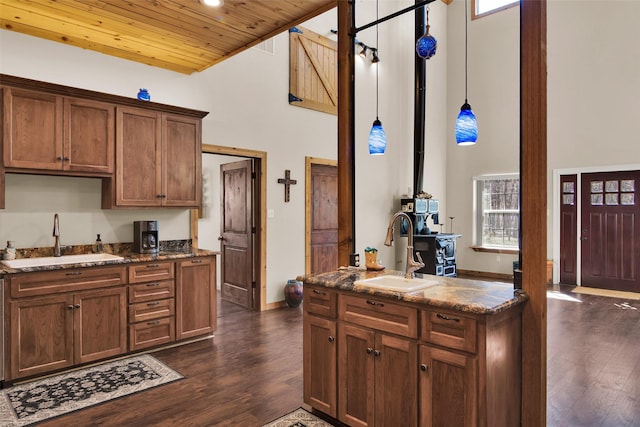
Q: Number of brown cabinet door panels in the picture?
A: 11